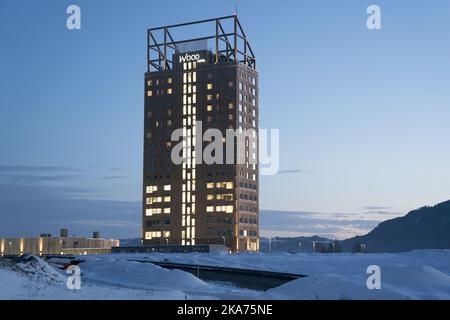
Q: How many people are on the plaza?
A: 0